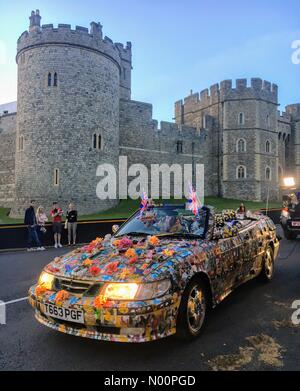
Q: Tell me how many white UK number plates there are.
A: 1